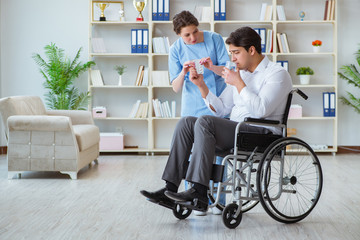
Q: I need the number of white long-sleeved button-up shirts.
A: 1